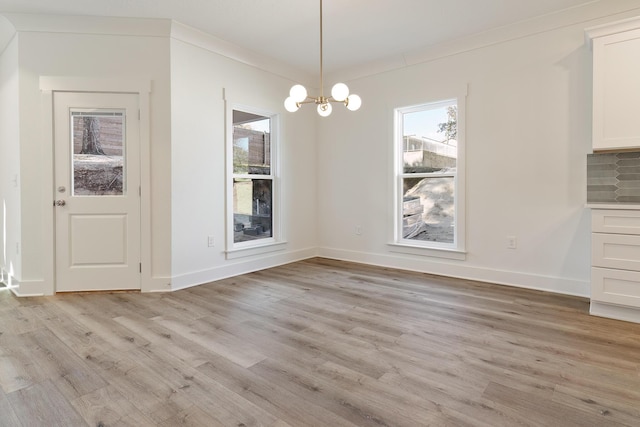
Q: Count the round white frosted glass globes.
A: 5